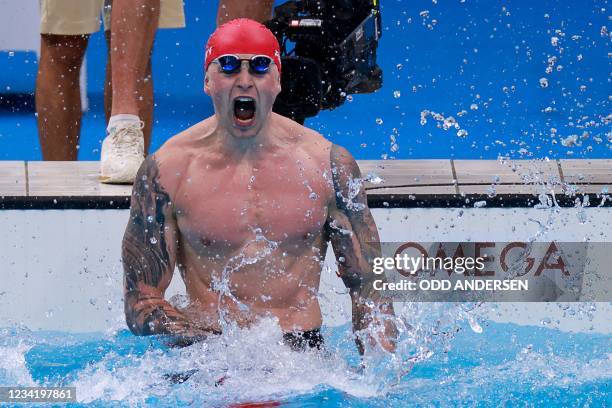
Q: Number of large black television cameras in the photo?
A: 1